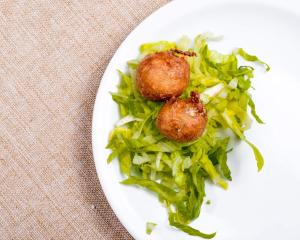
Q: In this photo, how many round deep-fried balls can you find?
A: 2